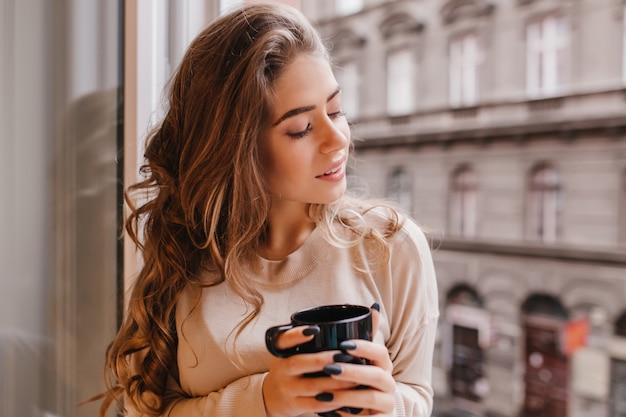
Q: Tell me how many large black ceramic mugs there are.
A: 1